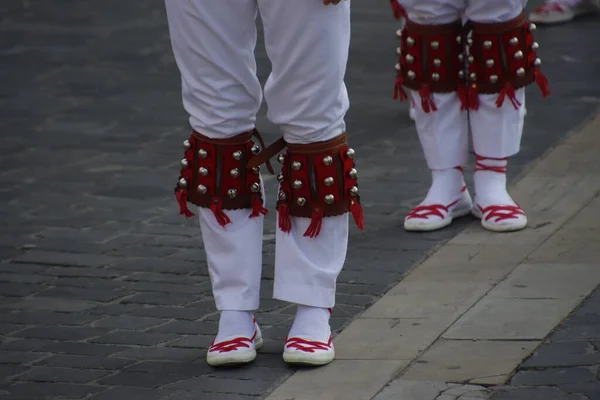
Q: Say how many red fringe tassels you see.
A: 12